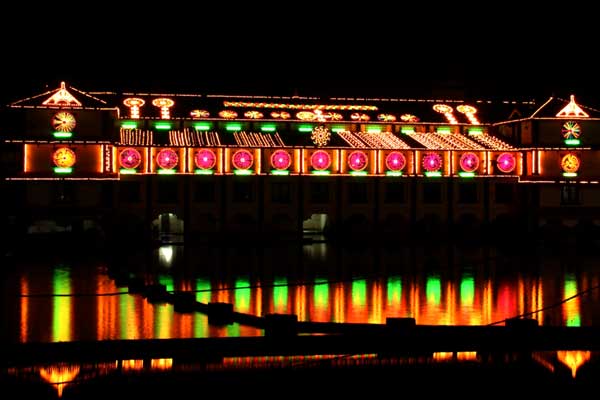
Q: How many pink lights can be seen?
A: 11